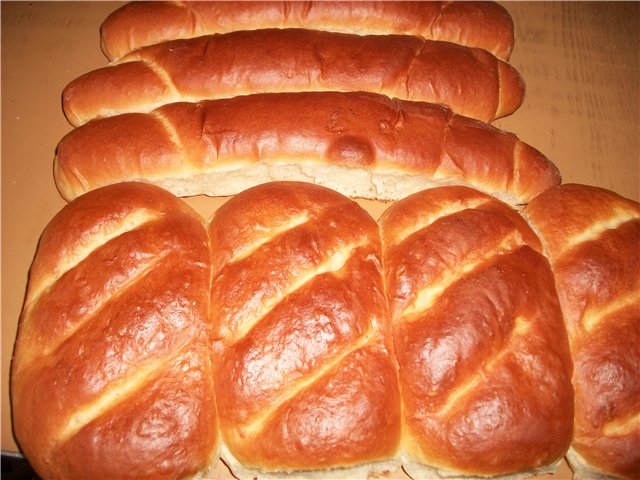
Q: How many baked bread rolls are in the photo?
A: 7